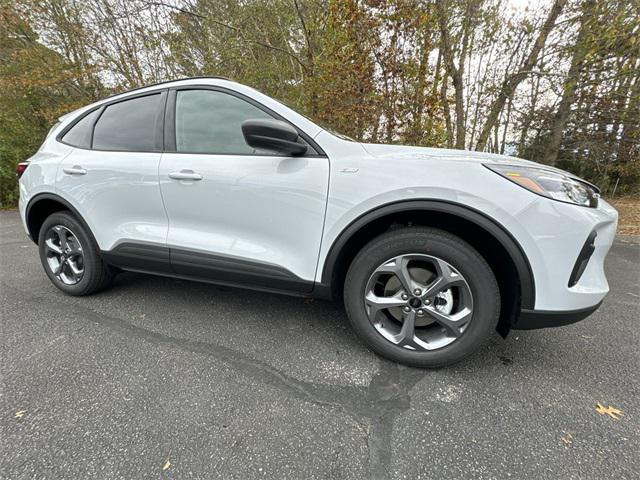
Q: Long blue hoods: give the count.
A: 0